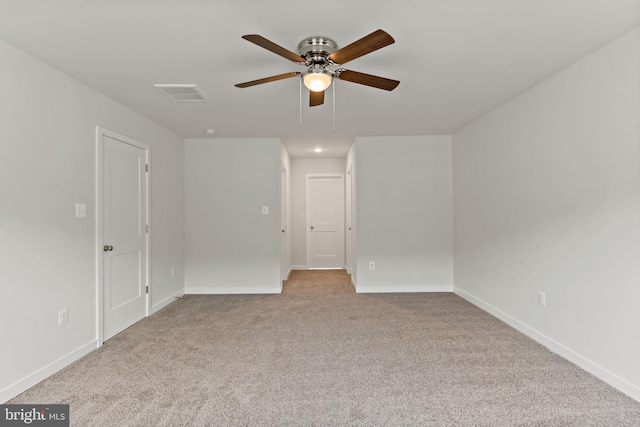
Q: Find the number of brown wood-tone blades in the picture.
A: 5